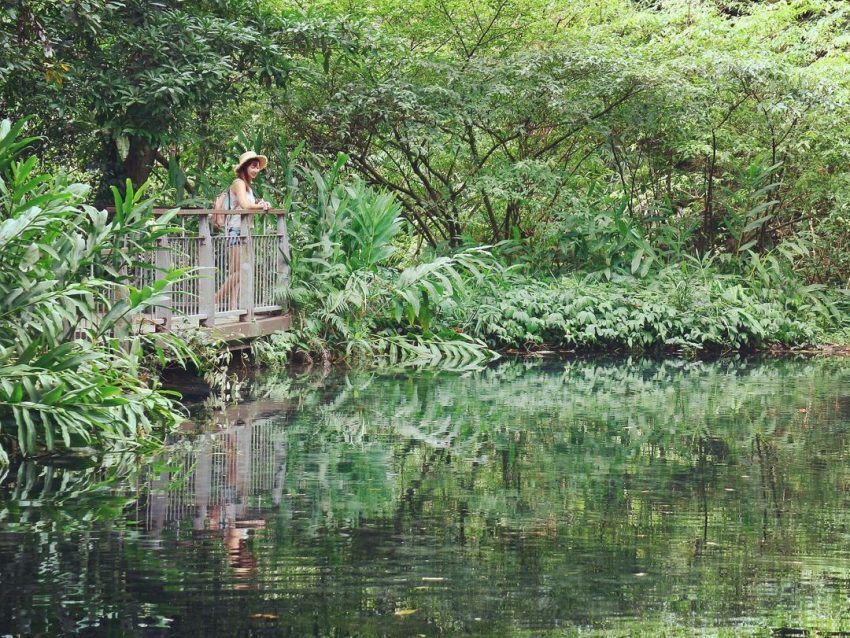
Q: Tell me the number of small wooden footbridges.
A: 1